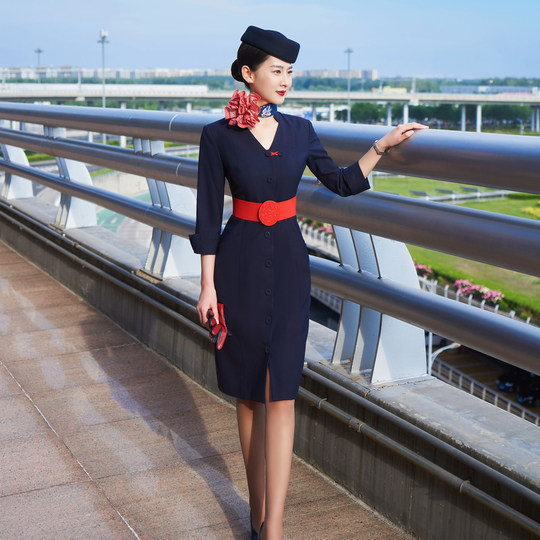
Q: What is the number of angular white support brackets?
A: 4